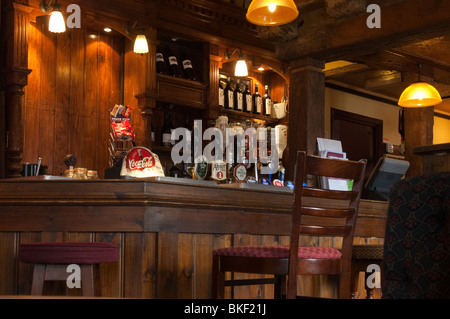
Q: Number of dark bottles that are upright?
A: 6